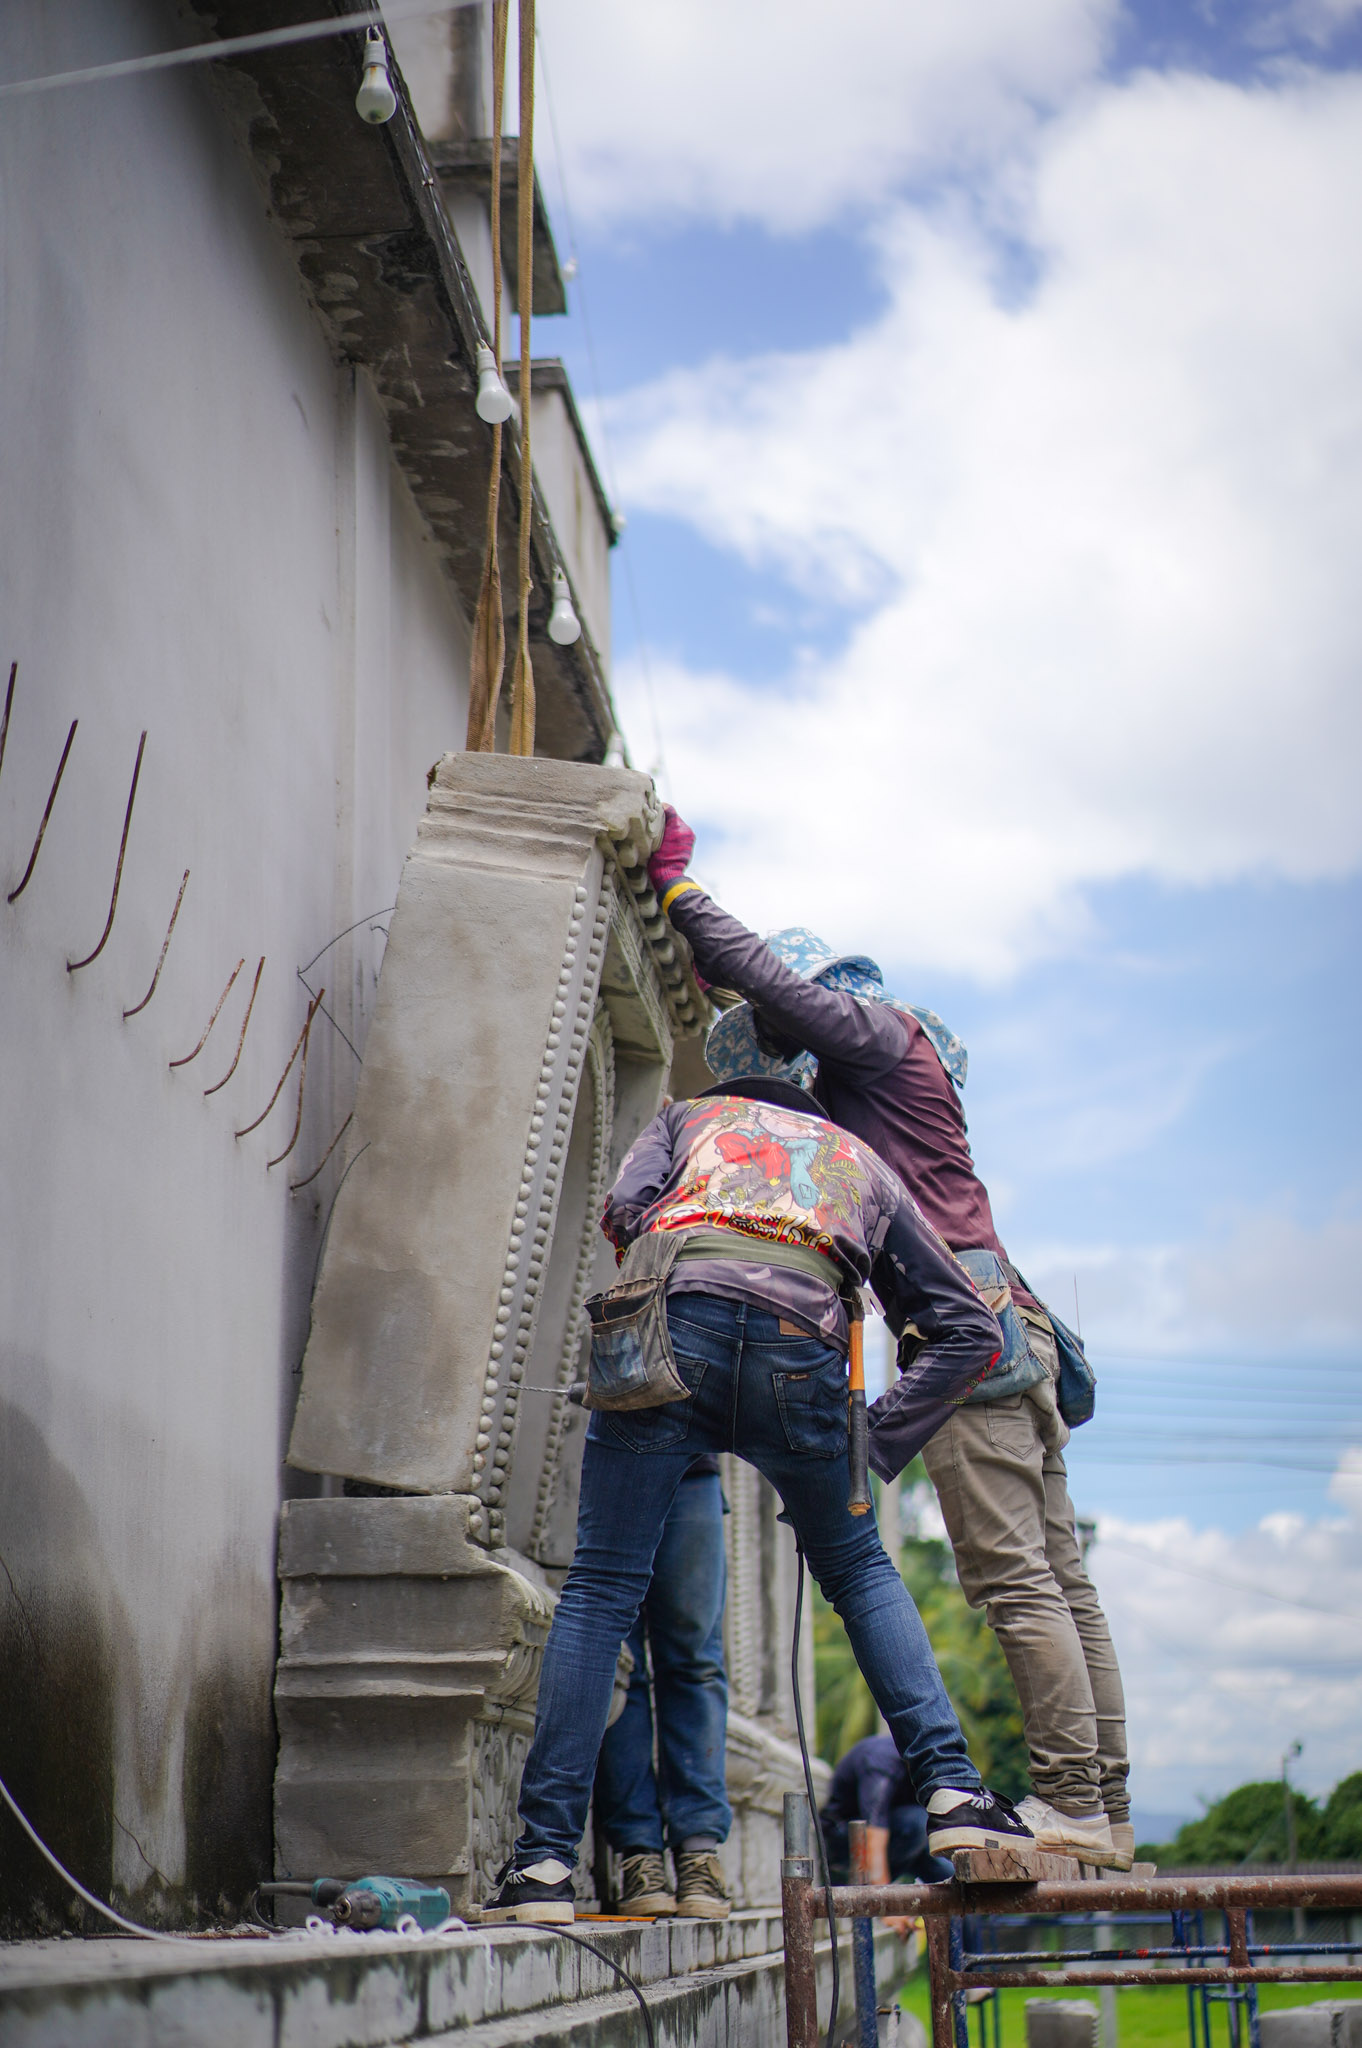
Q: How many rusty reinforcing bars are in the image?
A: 9